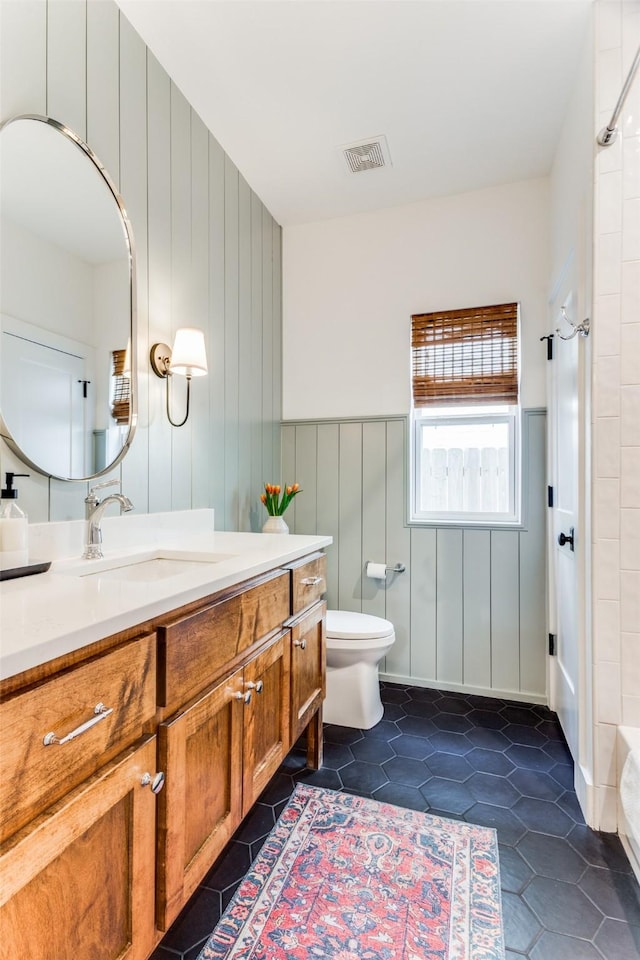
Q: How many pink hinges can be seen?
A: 0